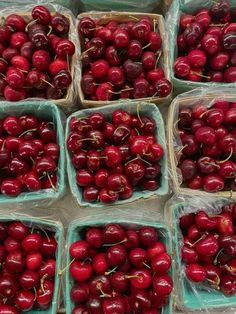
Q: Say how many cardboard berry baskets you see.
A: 9